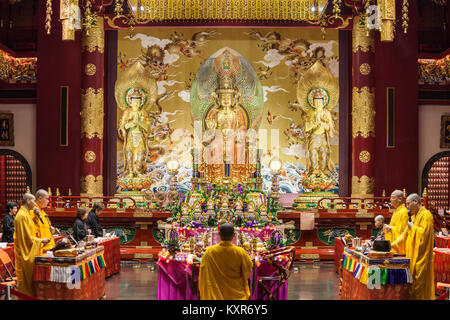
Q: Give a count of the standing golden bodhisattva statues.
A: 2